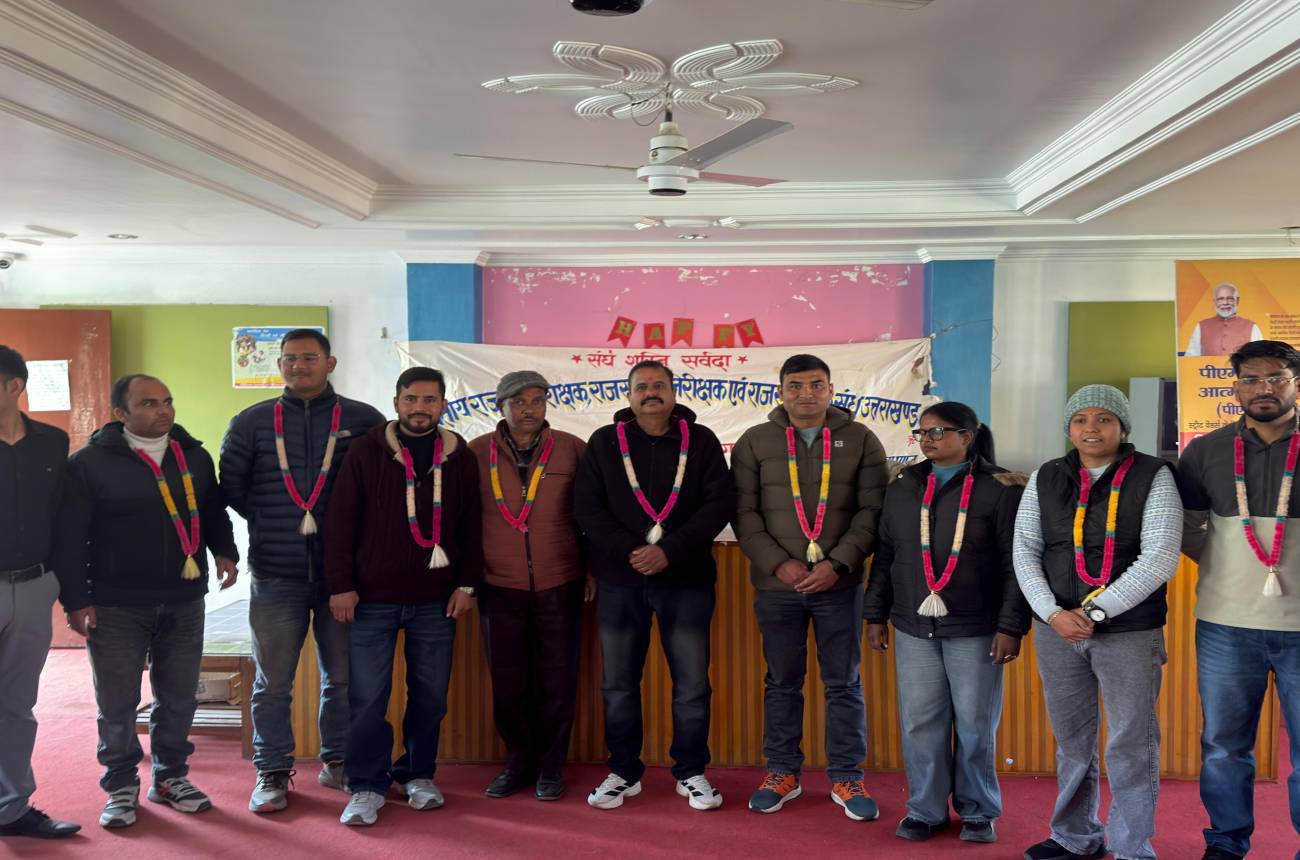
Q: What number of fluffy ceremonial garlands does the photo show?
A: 9